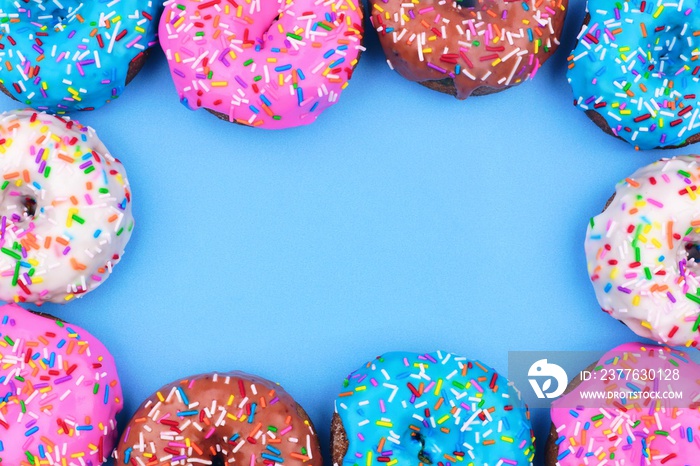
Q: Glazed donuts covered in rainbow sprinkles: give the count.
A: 10